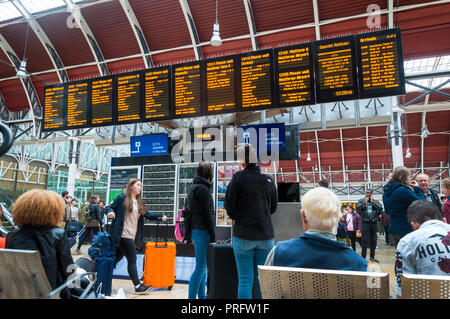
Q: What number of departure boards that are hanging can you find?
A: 11